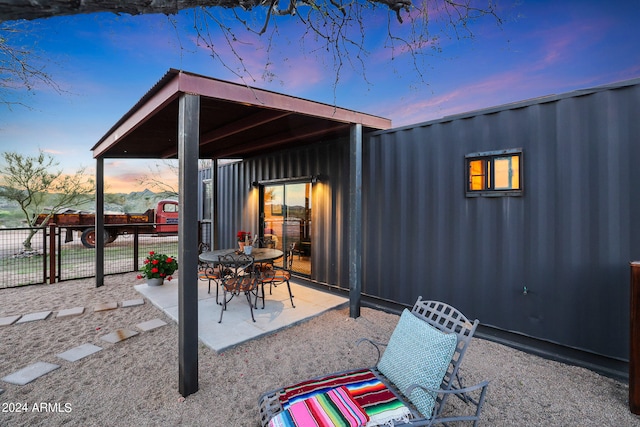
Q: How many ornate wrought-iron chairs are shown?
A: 4